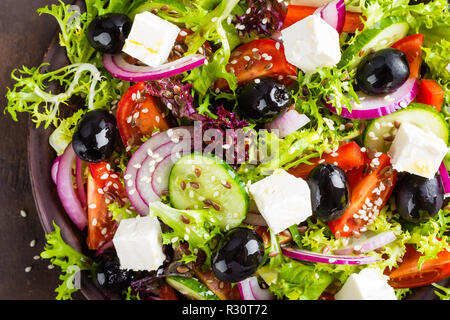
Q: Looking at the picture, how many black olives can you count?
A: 8